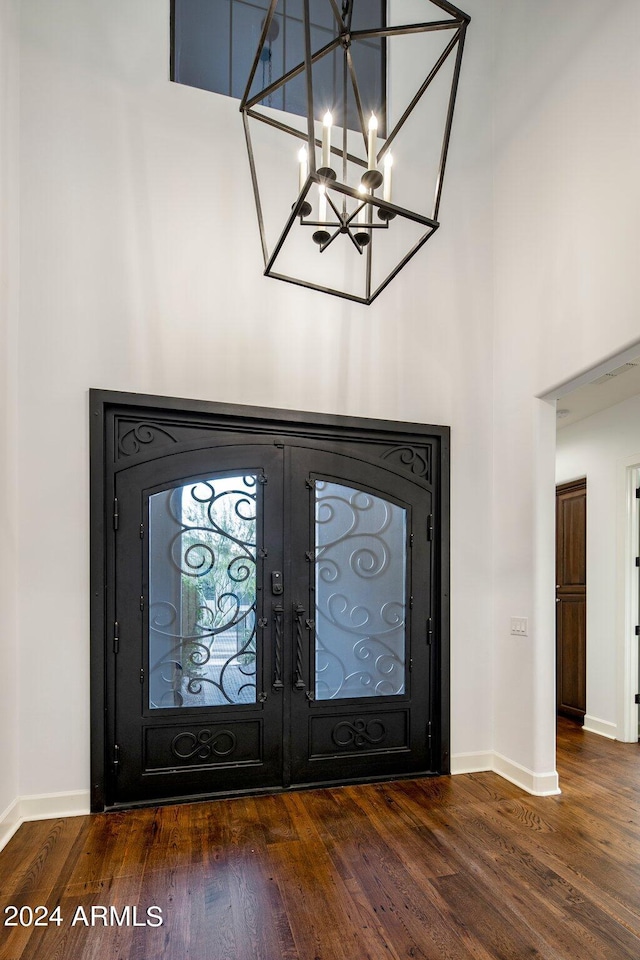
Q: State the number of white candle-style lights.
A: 6